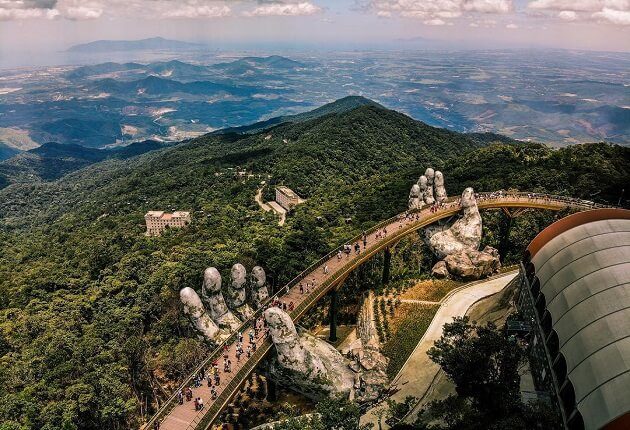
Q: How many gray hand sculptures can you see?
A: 2